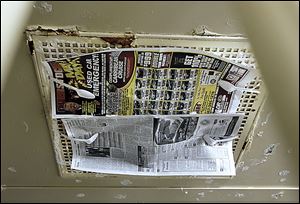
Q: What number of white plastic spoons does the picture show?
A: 4